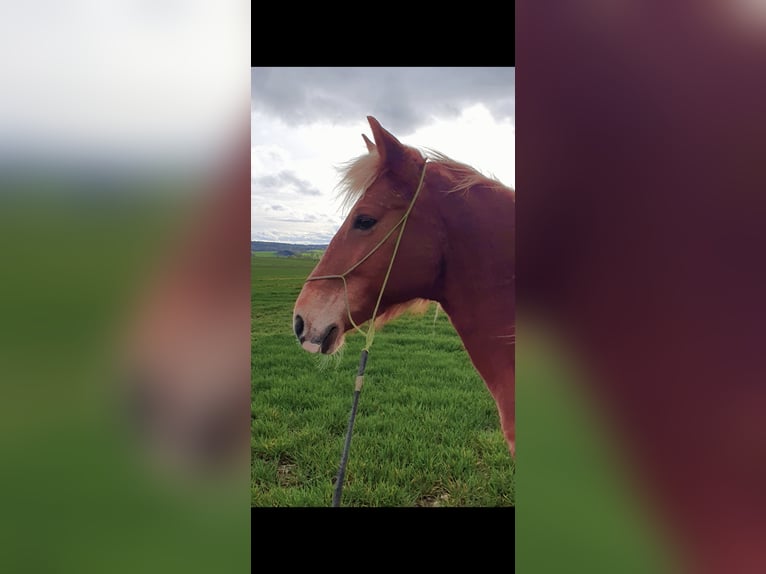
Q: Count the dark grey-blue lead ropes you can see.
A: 1